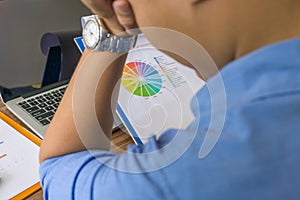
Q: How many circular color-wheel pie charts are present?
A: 1